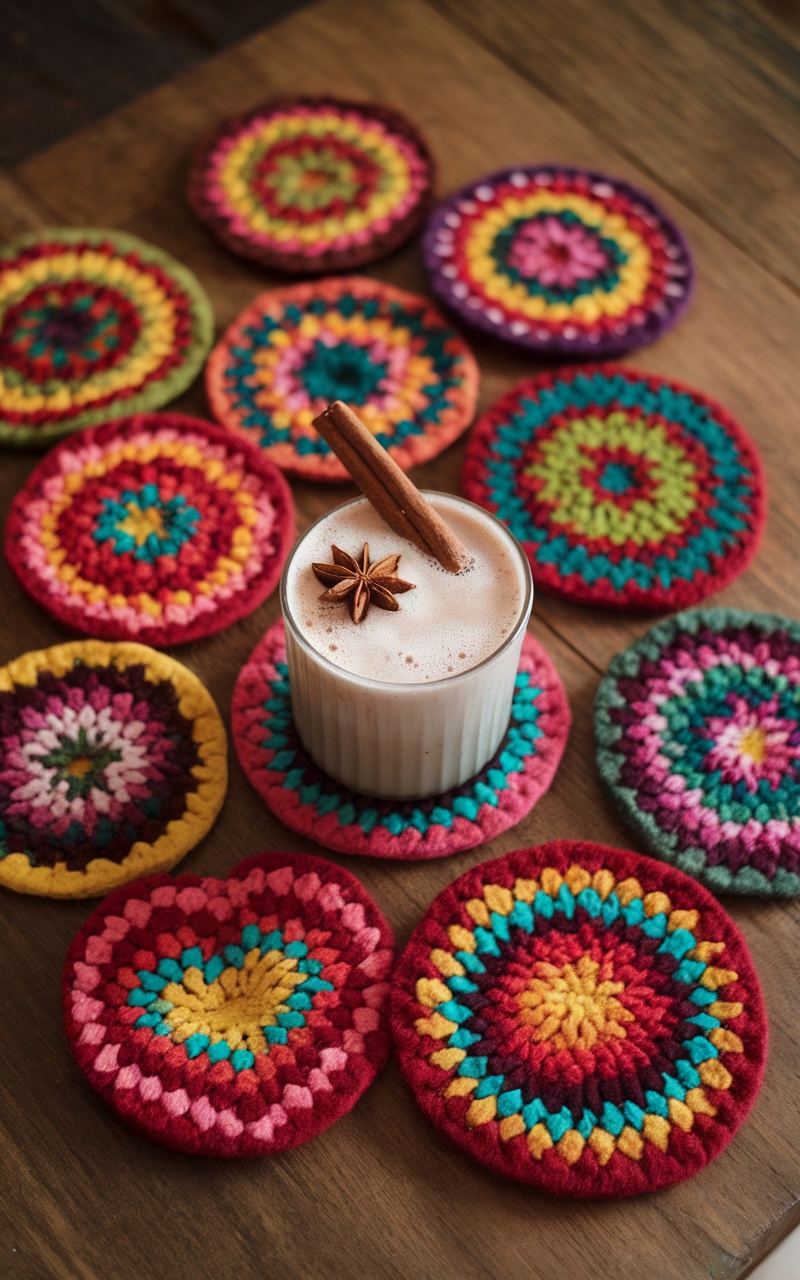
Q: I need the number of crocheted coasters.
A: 11